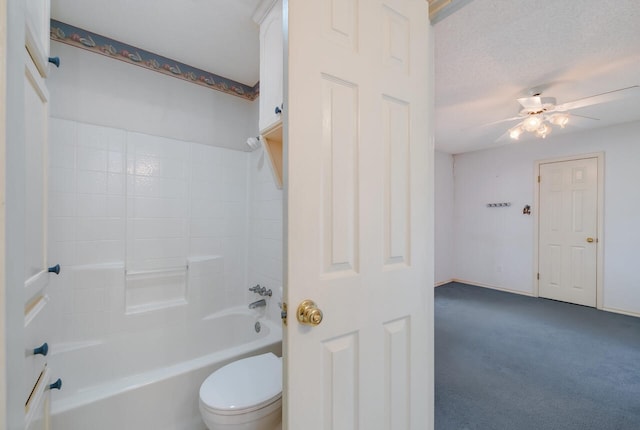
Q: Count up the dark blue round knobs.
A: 5